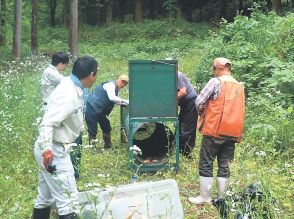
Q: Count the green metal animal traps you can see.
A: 1